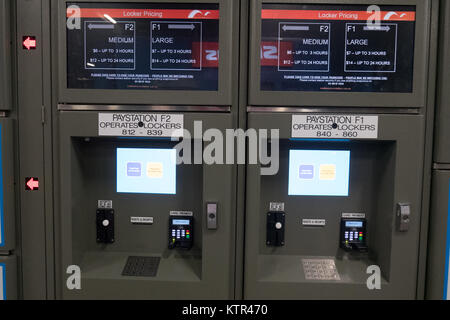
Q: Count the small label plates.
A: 6